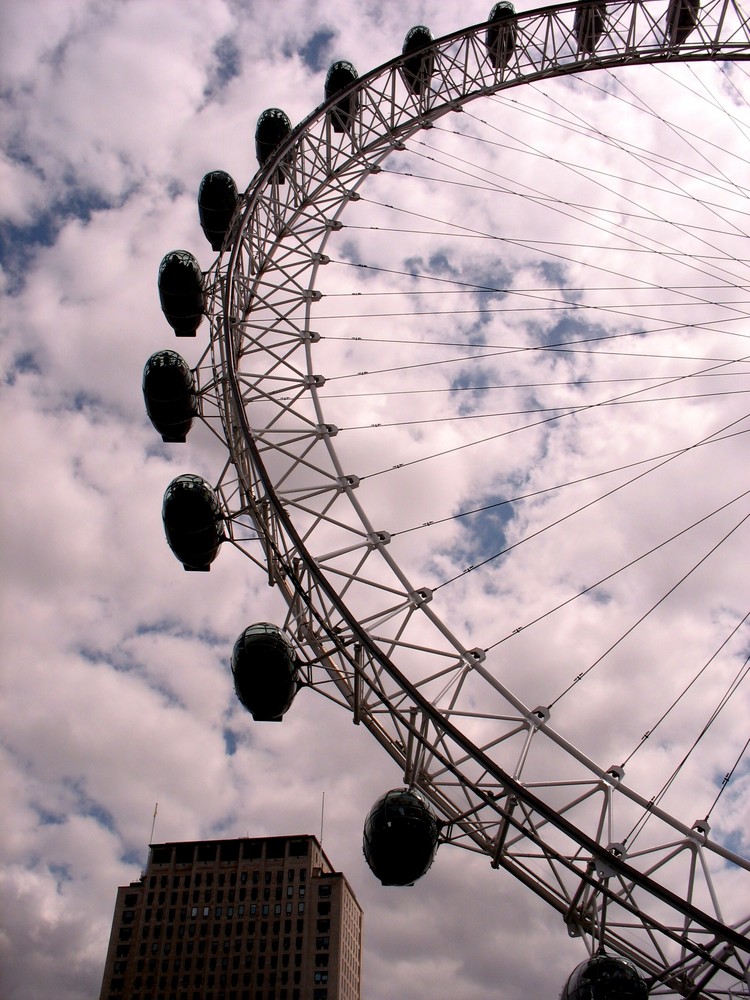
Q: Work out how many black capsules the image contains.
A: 13